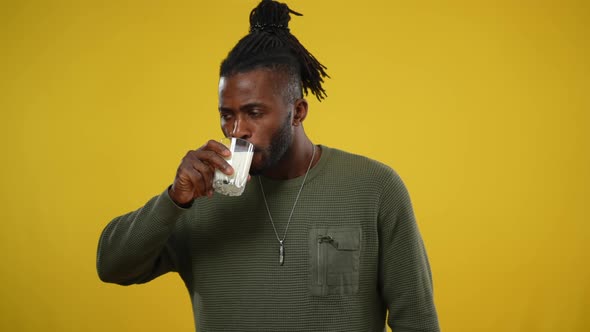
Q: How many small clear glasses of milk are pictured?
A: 1